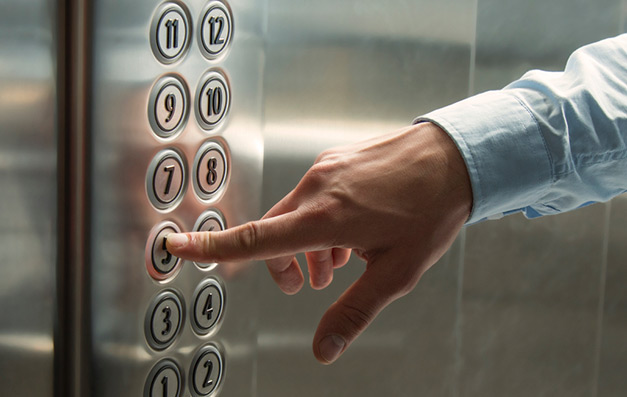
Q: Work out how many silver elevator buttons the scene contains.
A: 12